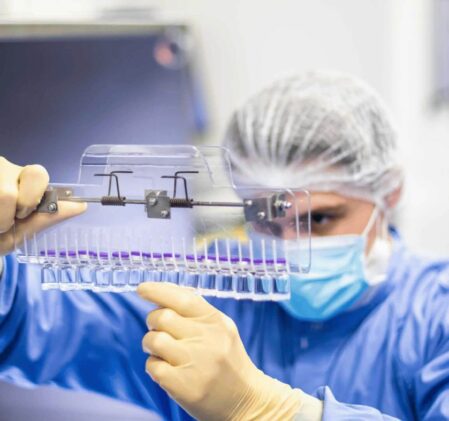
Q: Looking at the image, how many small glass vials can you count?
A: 14